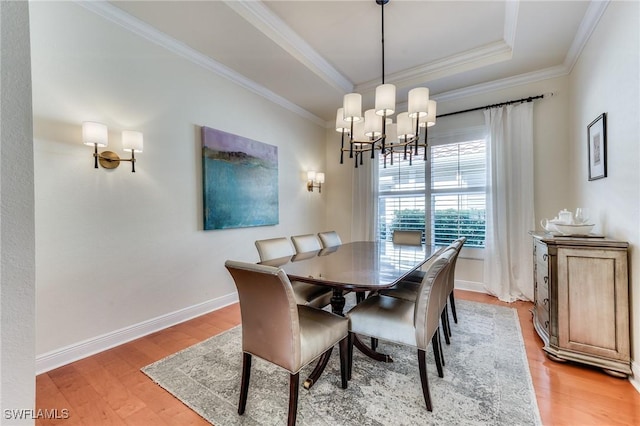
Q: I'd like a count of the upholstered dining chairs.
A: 8